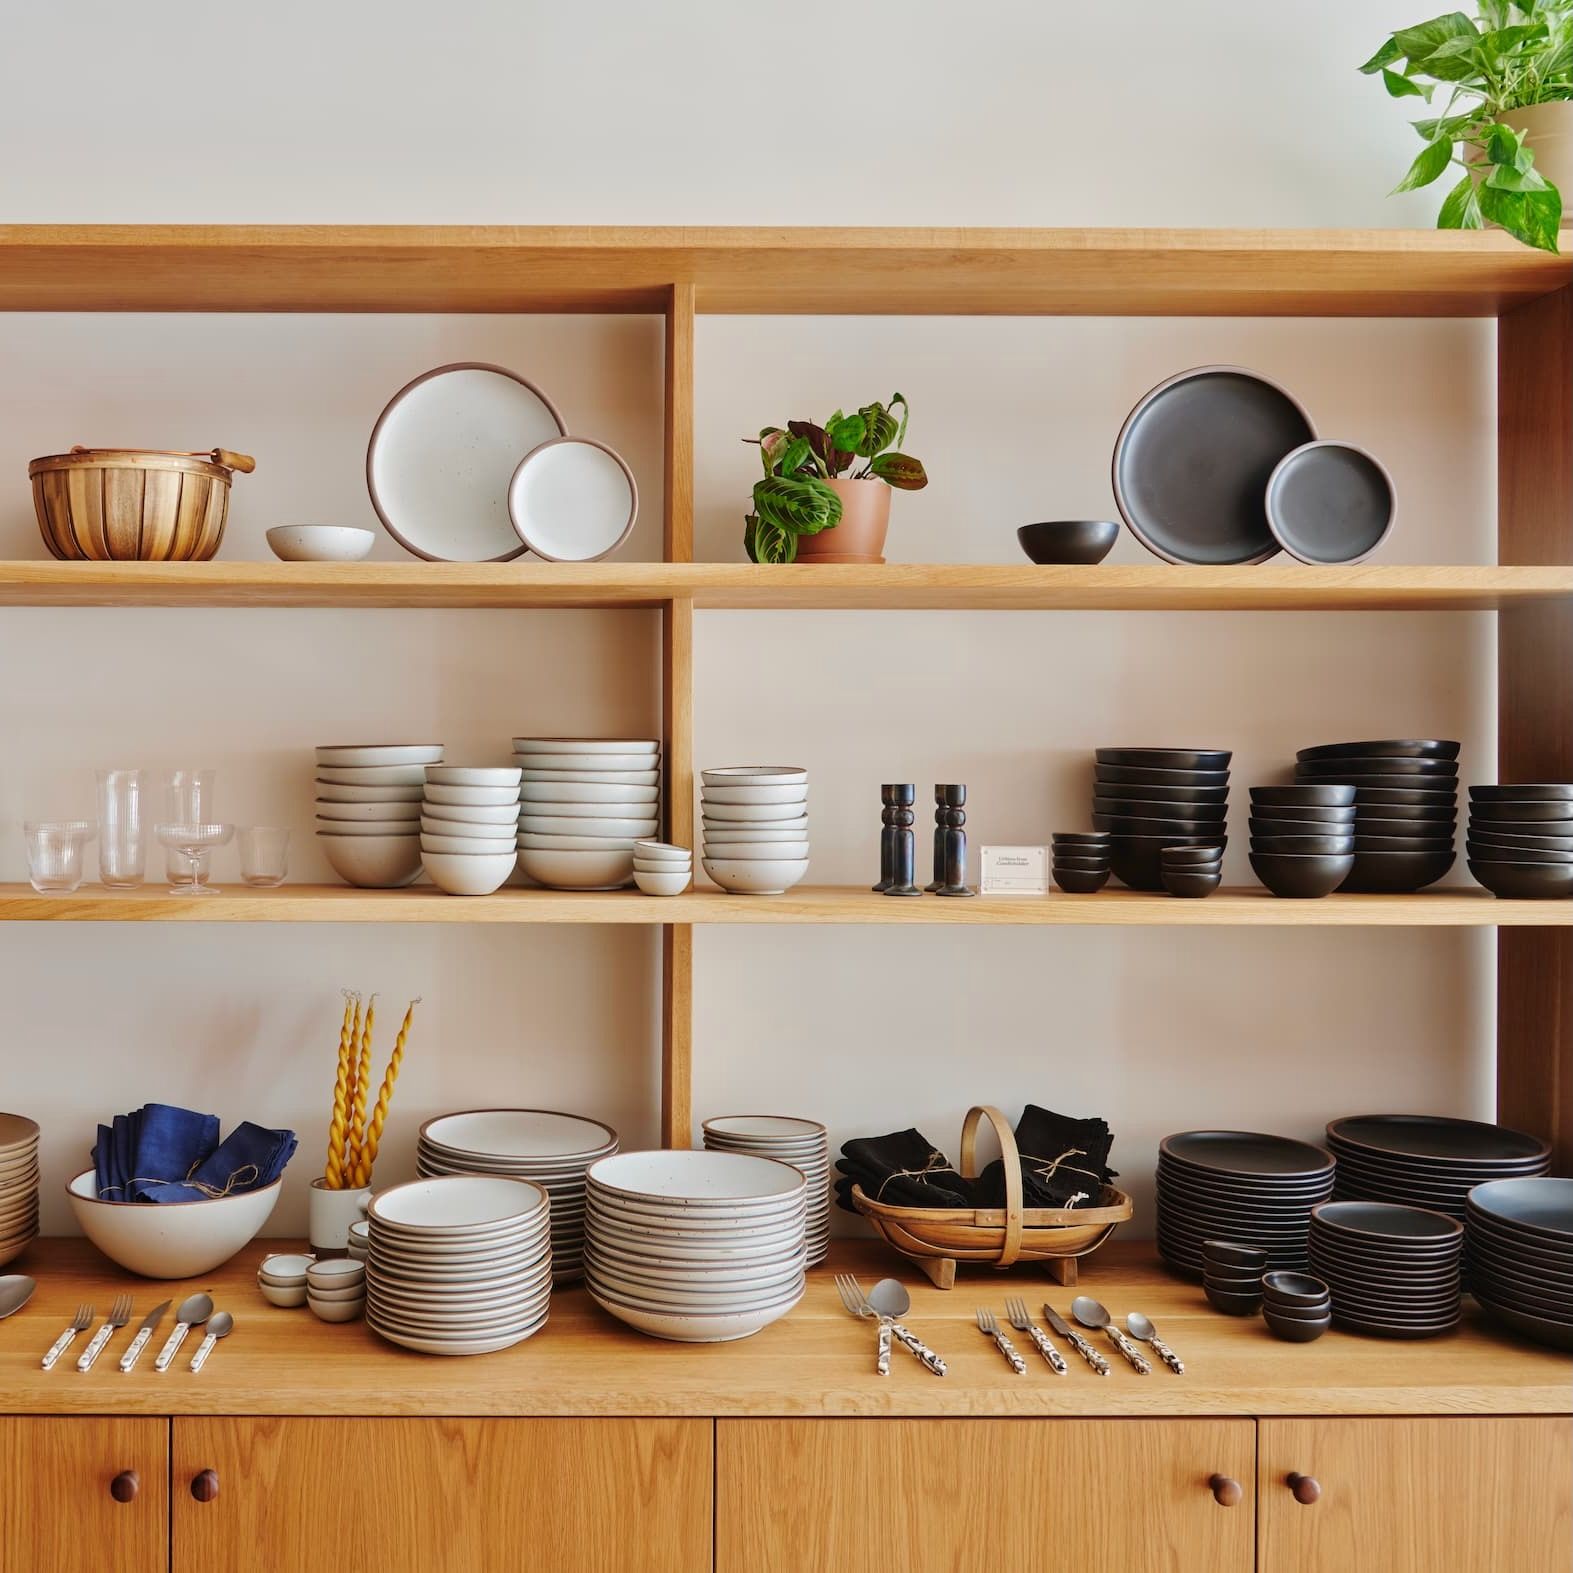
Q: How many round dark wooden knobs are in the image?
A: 4